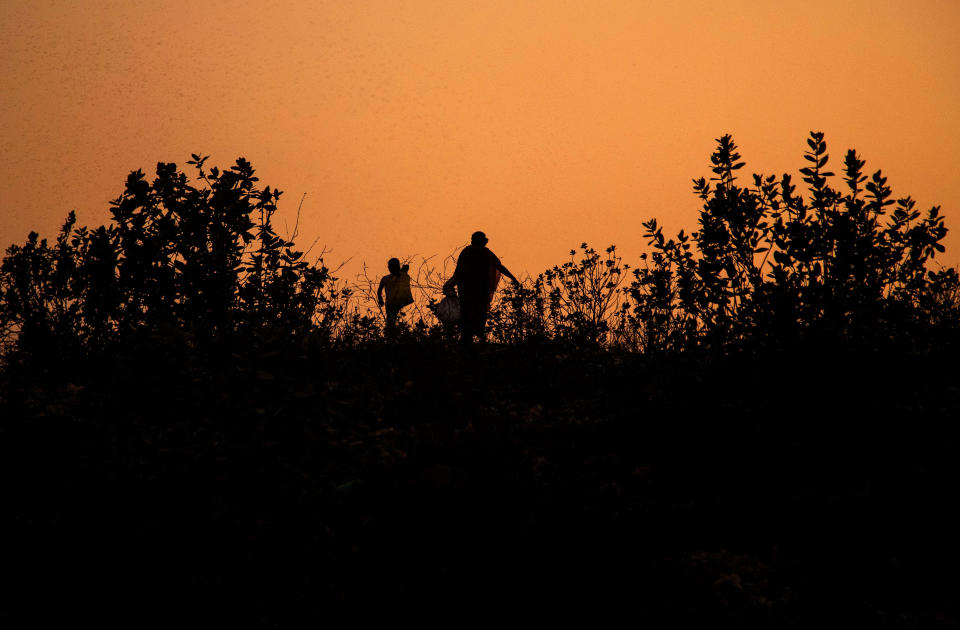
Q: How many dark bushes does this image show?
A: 2